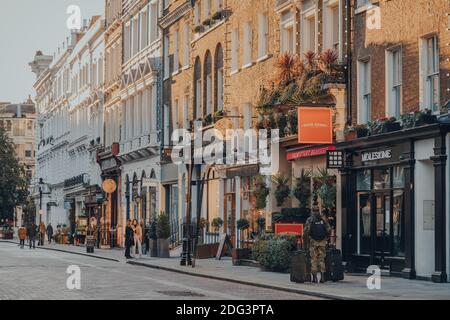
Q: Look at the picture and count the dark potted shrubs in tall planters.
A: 2